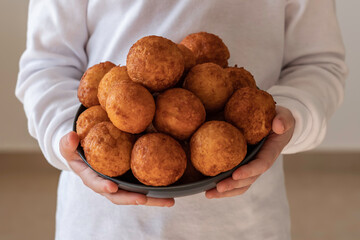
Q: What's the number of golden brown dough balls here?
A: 14